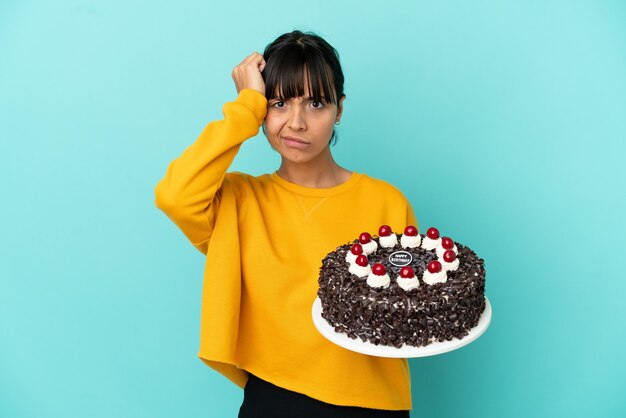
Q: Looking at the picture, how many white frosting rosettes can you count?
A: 11